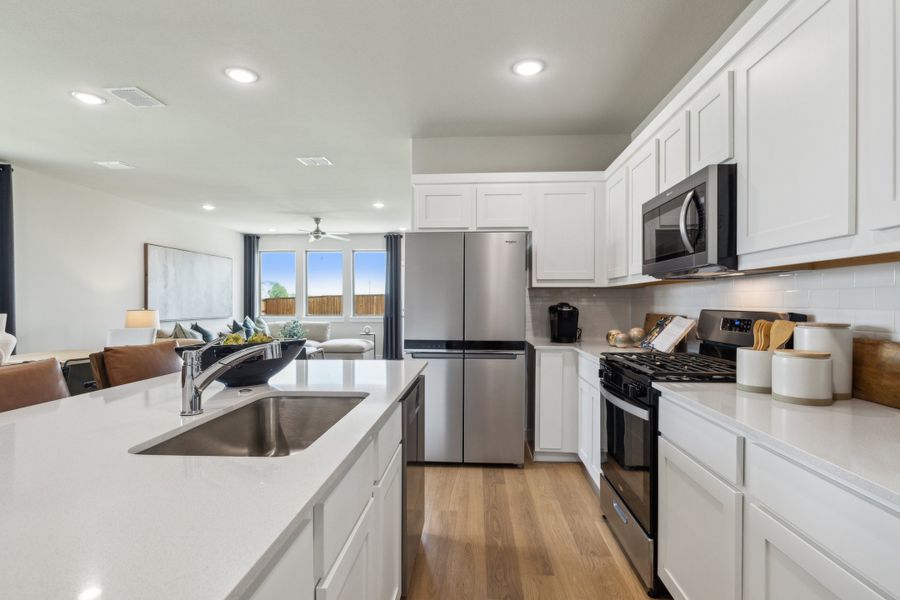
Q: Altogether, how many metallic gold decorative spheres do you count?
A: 3